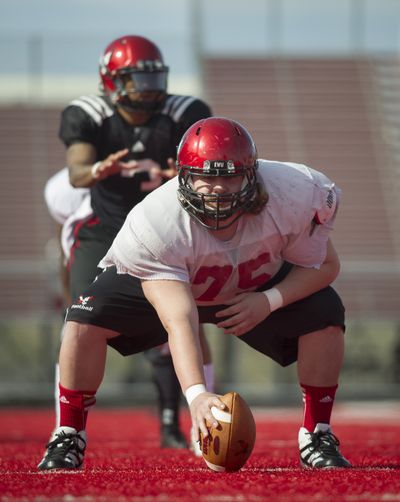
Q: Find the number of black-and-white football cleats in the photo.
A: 2